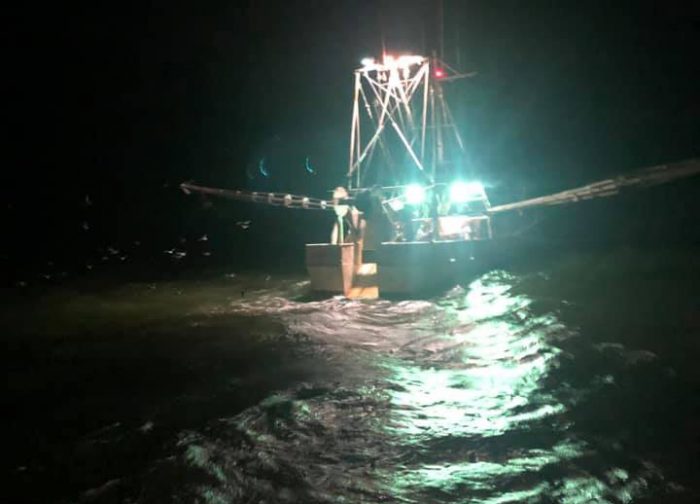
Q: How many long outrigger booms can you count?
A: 2